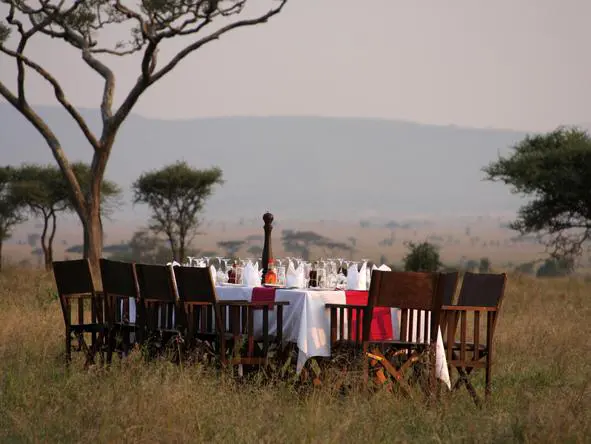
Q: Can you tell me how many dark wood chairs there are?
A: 7